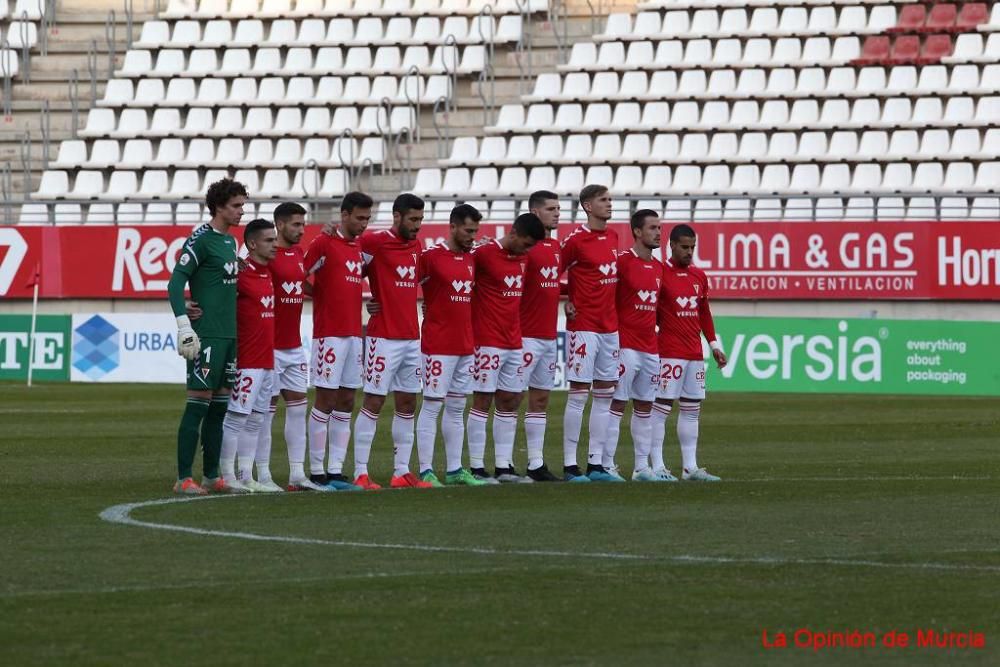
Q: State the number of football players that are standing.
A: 11